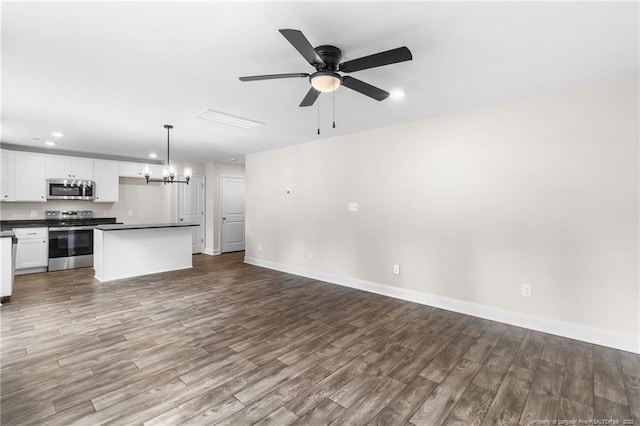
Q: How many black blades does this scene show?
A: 5